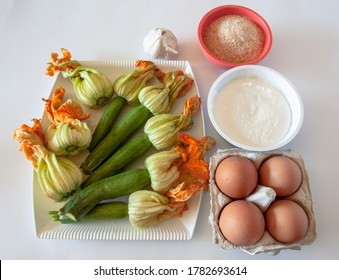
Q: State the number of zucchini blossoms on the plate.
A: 8